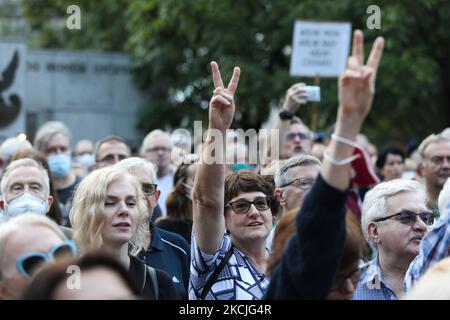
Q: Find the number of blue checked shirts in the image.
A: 2